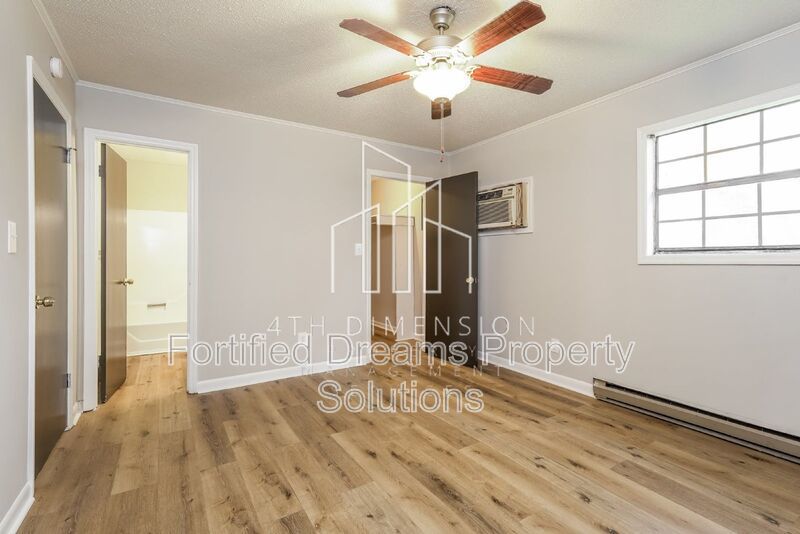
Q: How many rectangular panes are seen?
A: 12